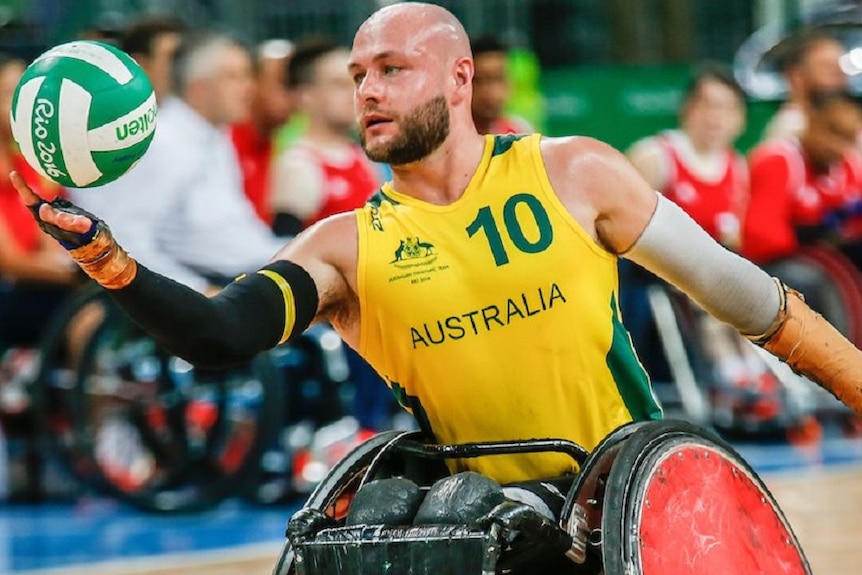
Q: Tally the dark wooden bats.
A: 0